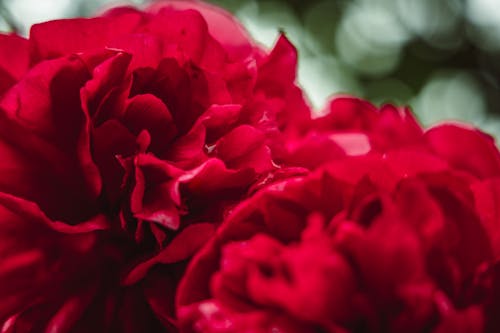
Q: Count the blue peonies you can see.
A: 0